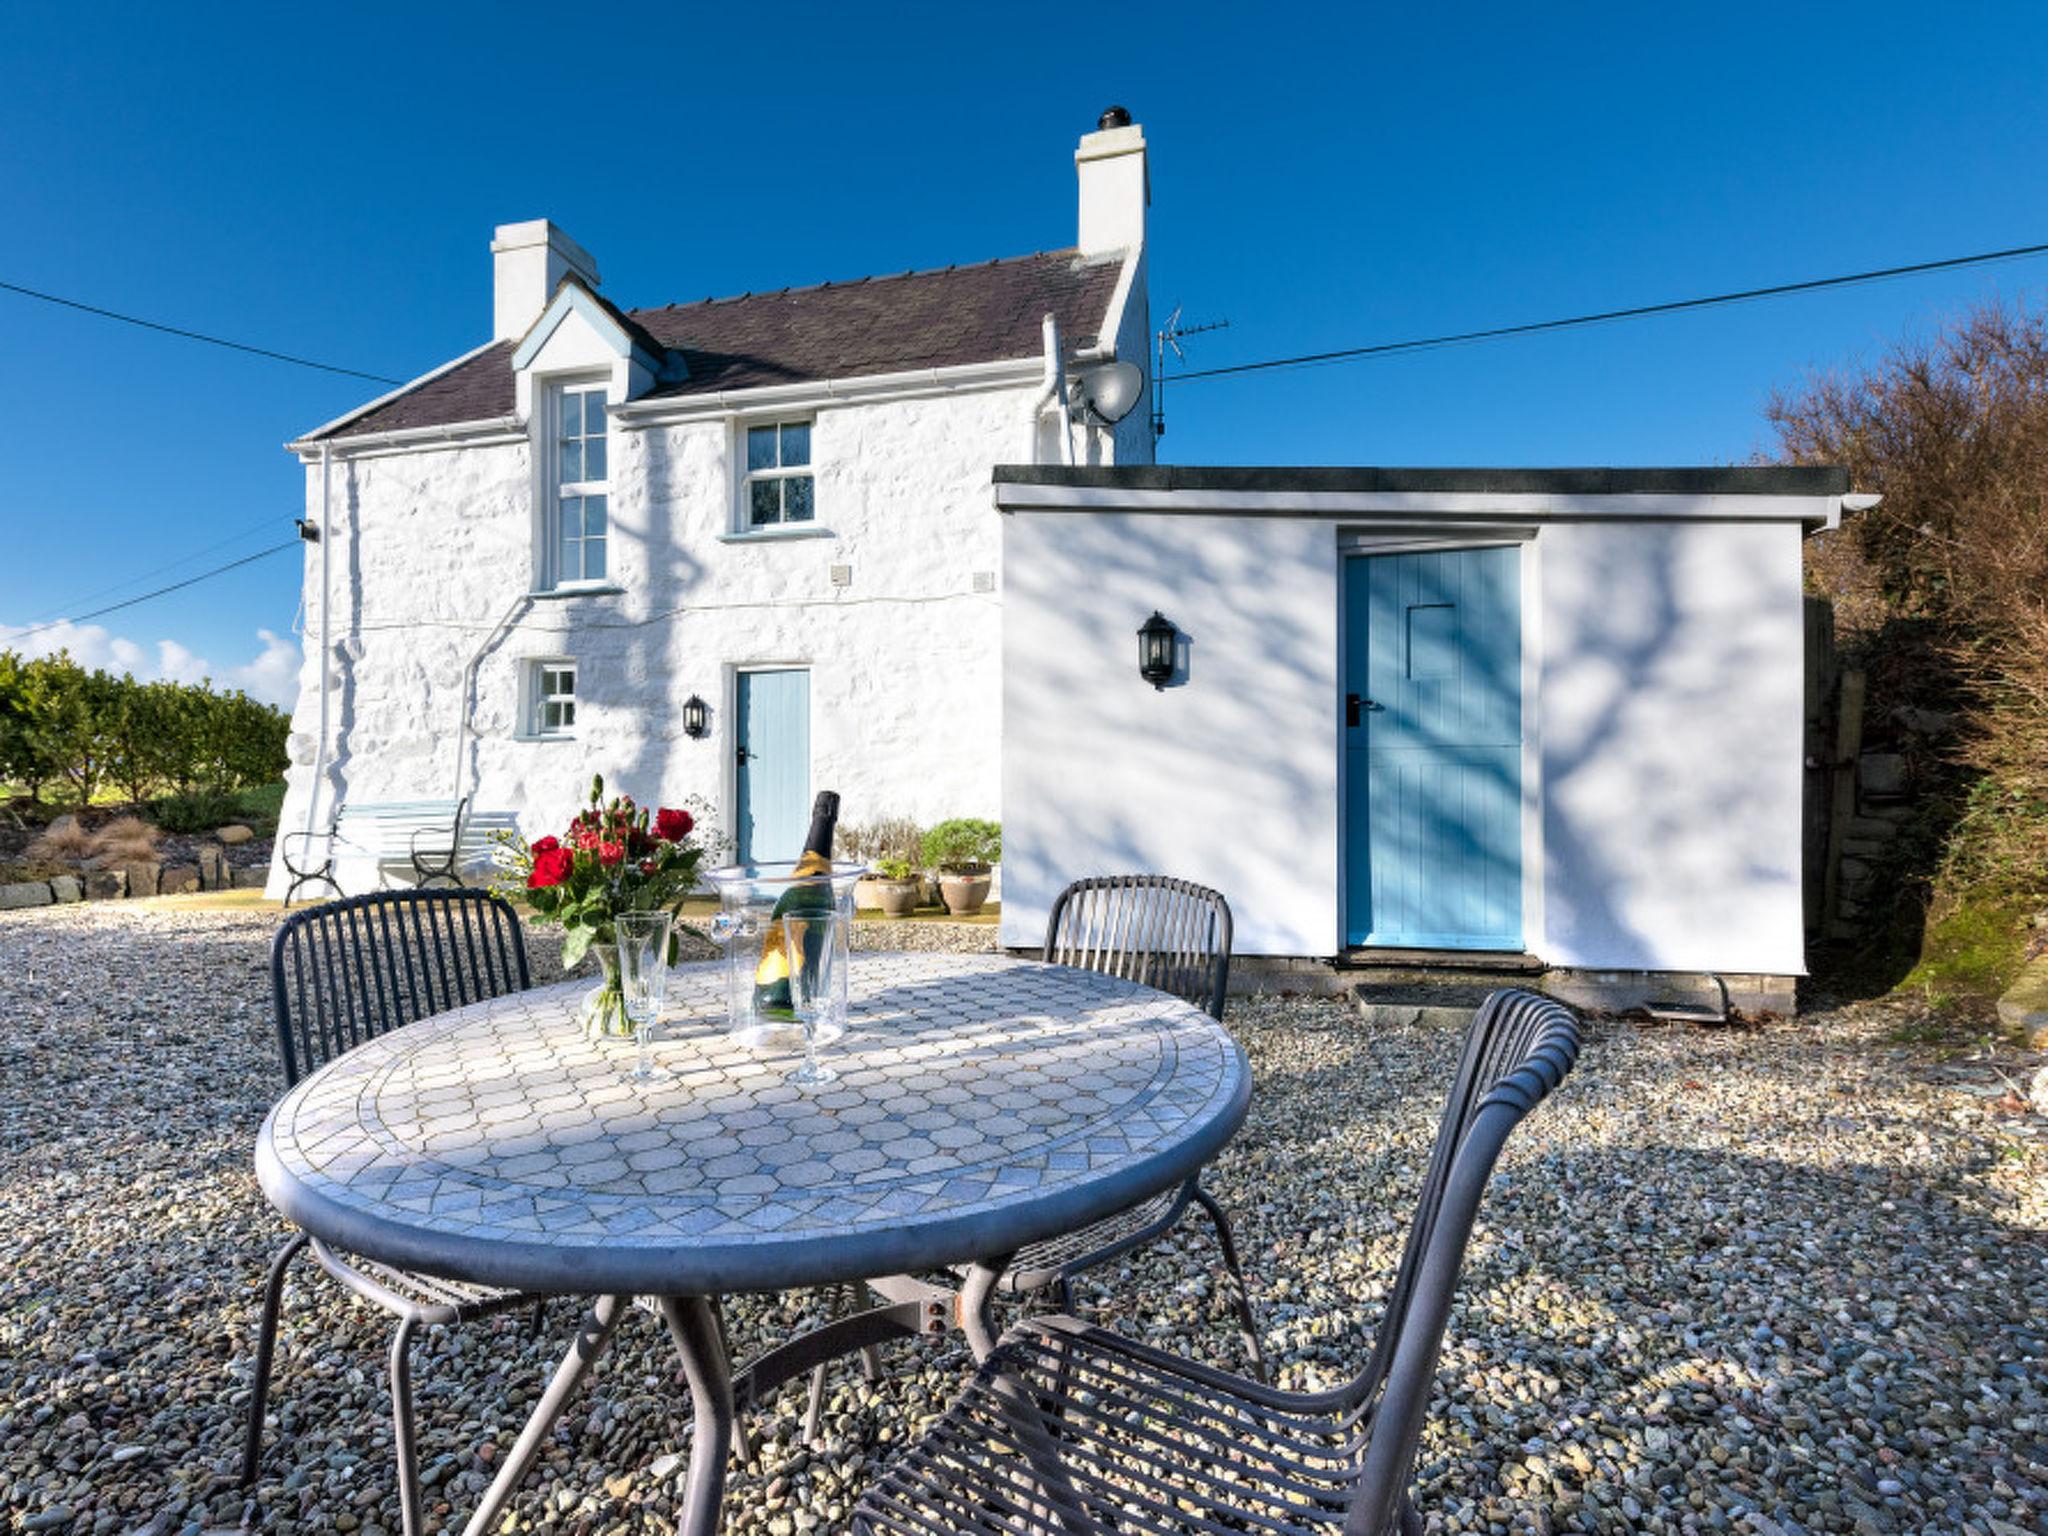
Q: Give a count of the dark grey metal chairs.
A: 3